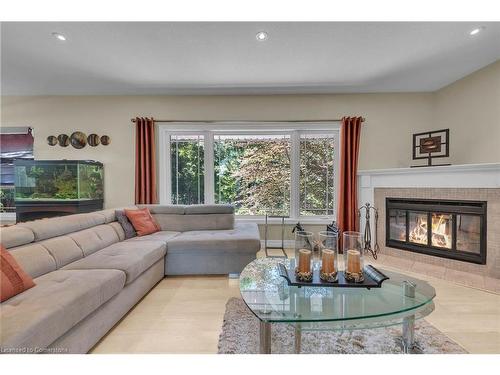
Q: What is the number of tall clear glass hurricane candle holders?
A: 3